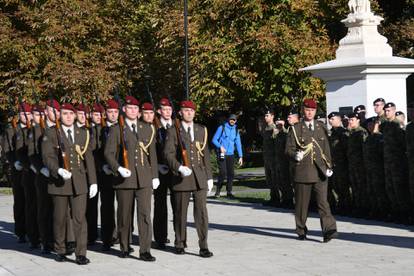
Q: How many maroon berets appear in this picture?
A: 12